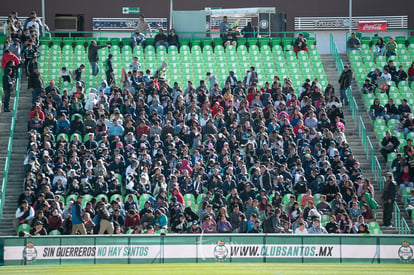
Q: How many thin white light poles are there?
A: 3